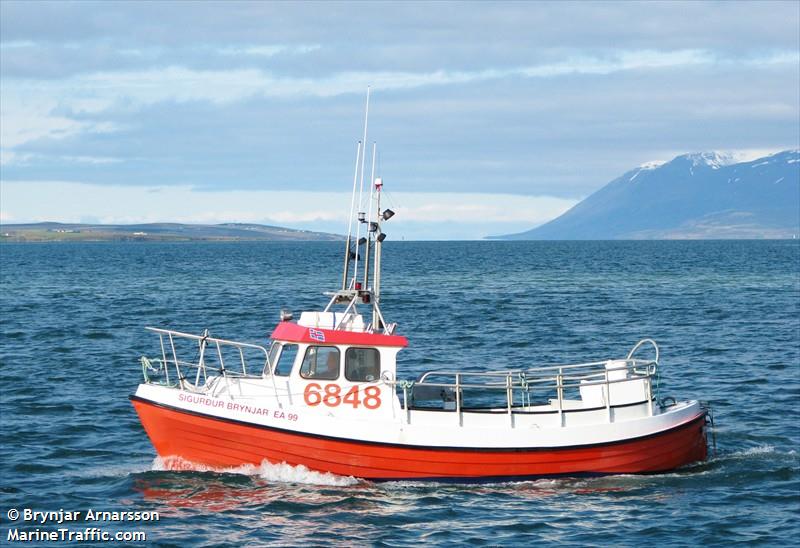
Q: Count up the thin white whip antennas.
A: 3